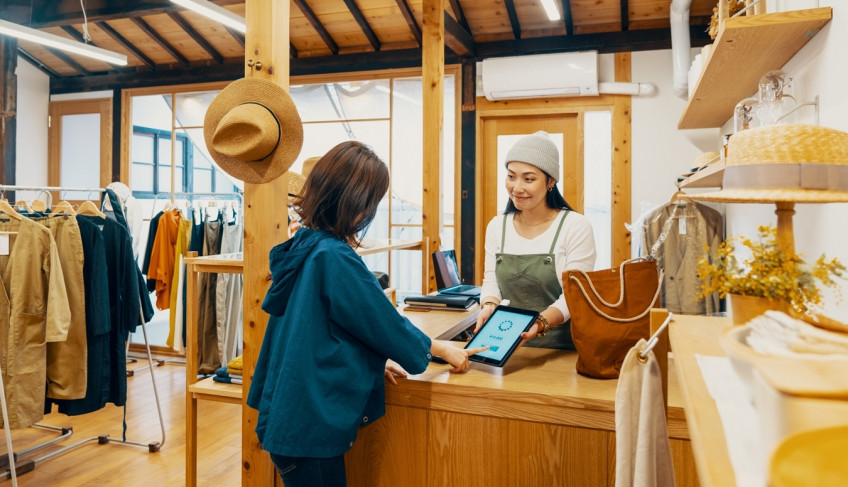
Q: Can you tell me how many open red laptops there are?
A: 0